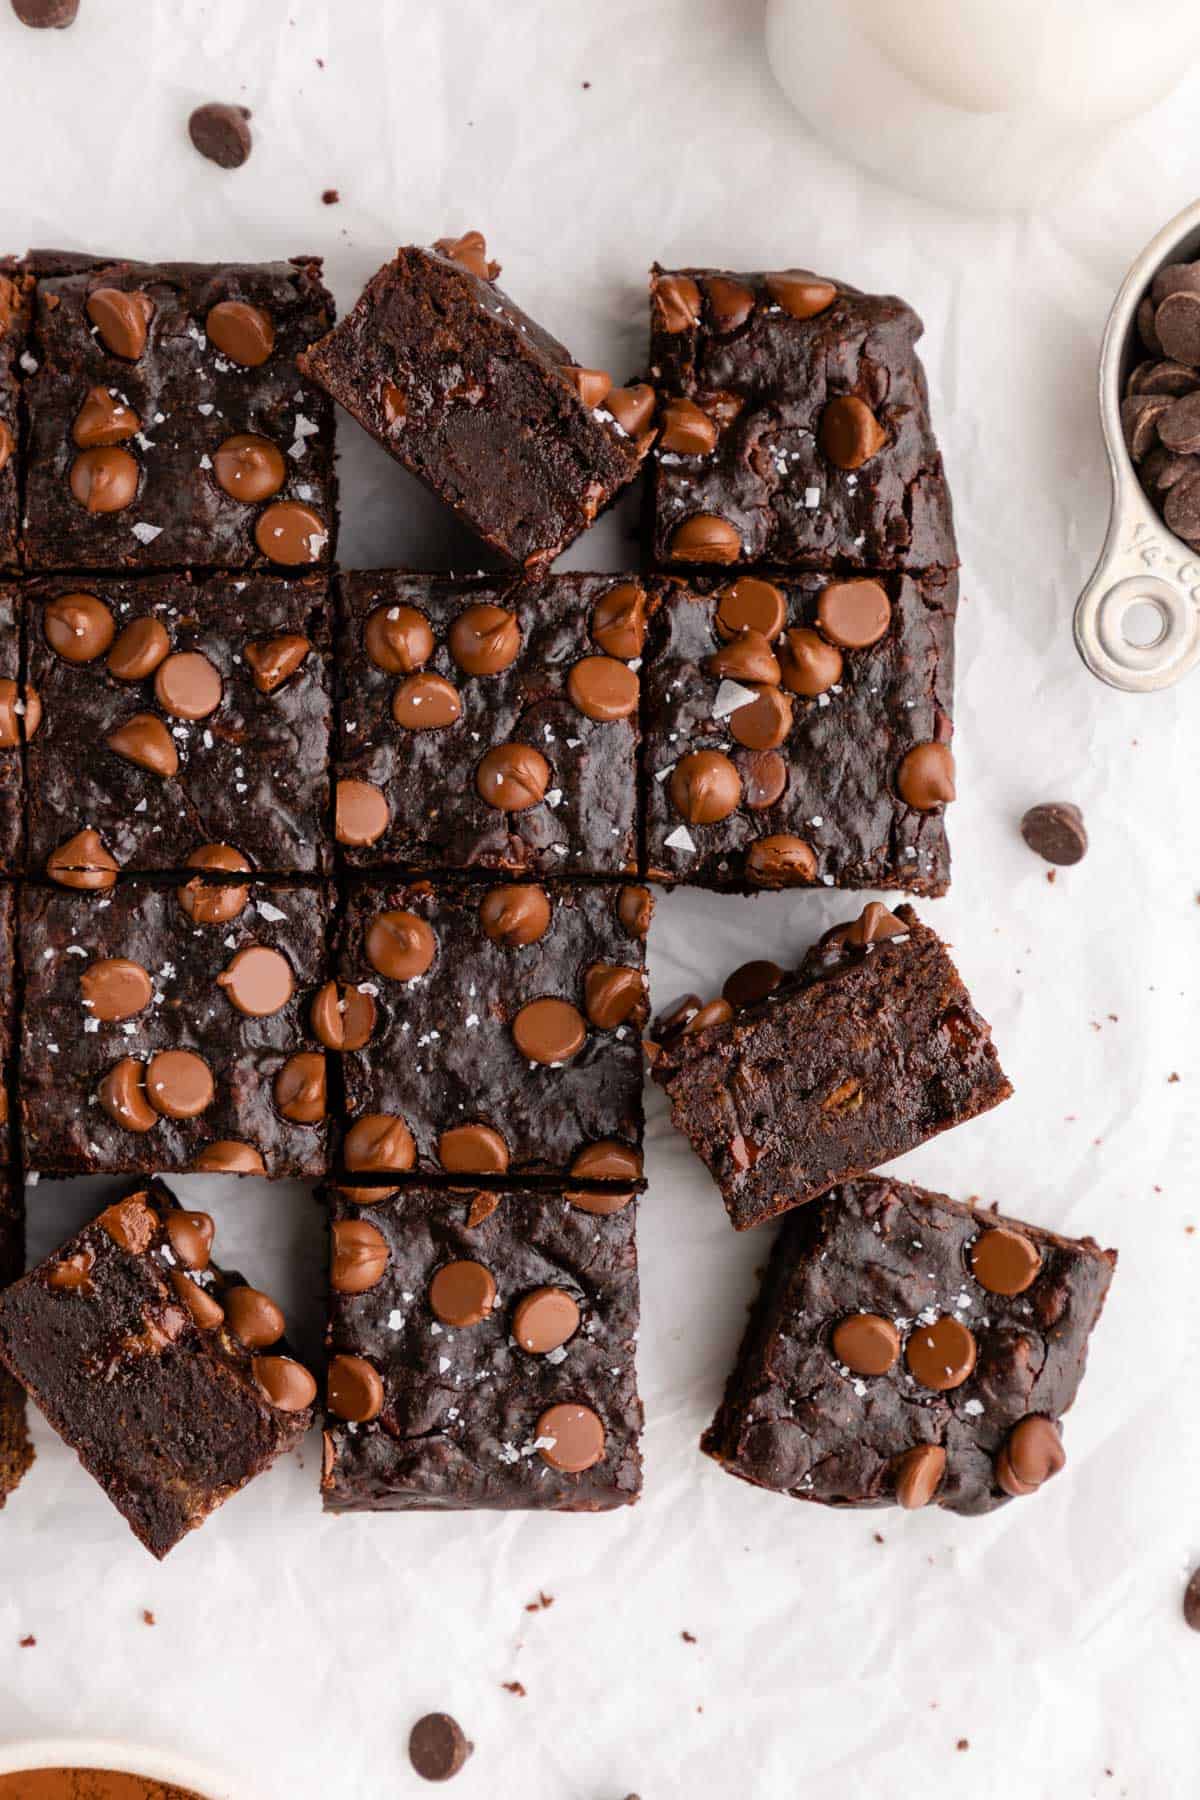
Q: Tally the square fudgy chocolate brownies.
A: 12